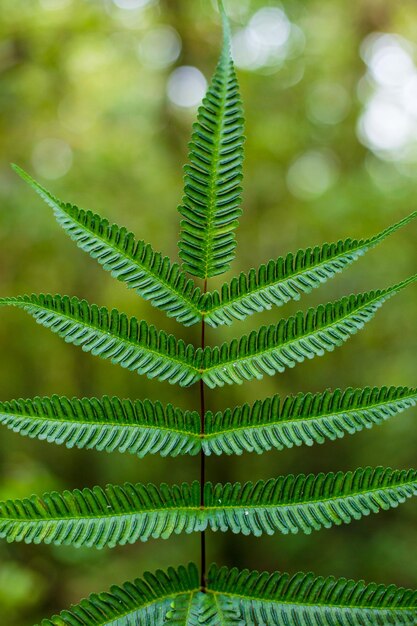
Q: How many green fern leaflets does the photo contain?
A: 11